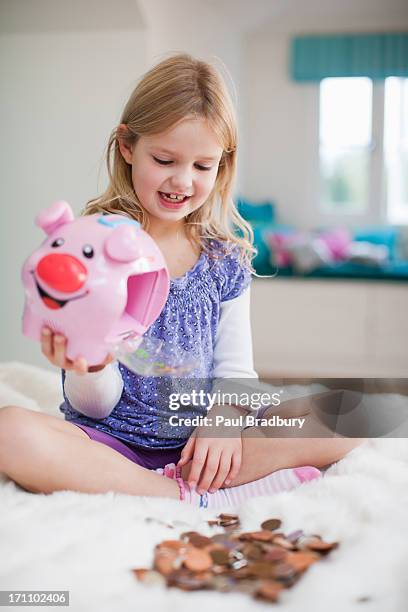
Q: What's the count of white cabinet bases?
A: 1